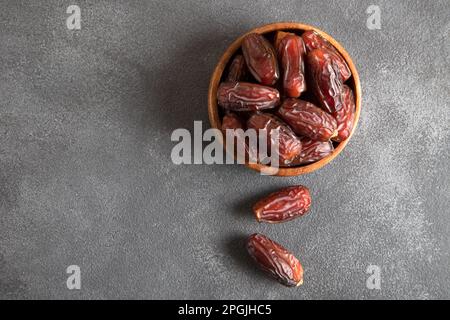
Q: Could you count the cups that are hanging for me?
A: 0